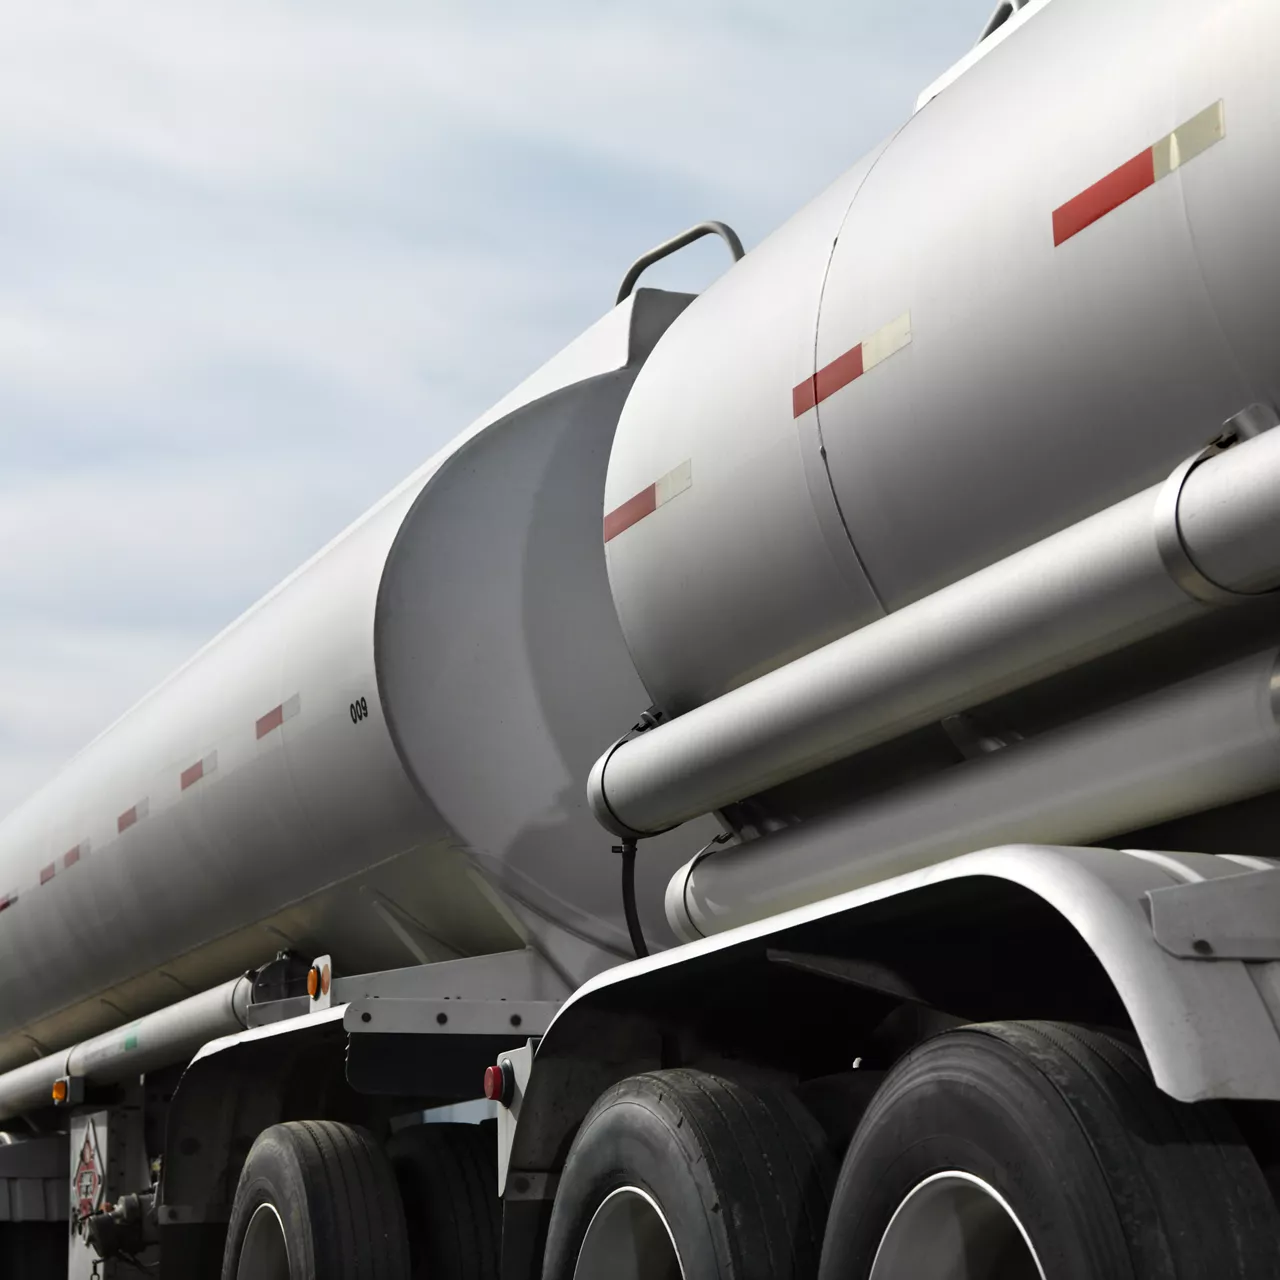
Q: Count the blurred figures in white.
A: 0